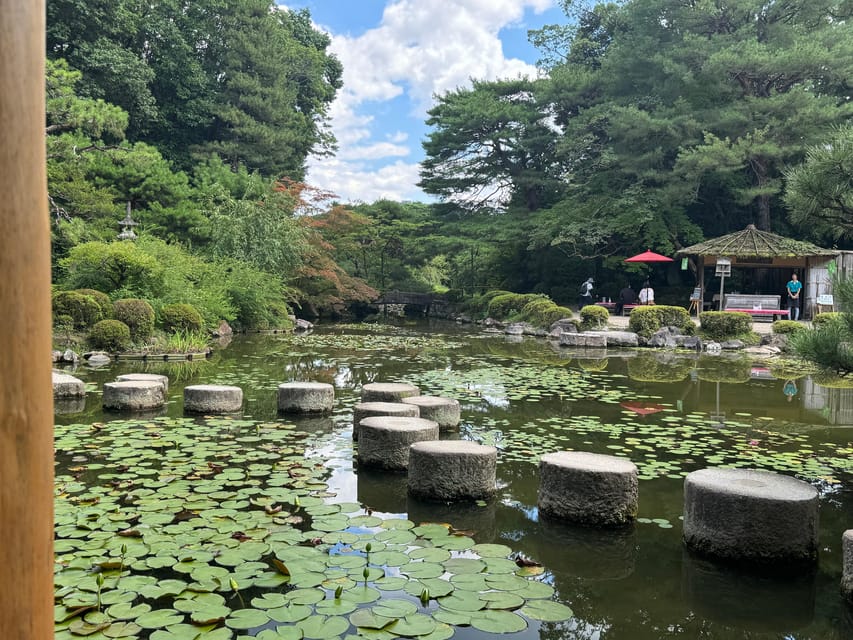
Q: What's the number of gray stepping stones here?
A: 13